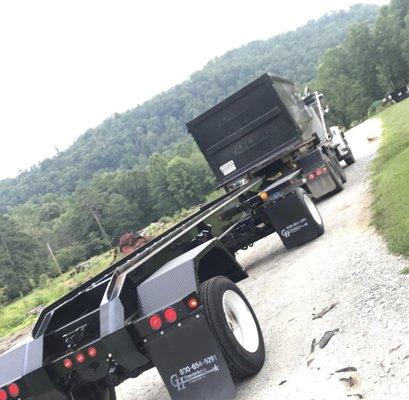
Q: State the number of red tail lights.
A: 11